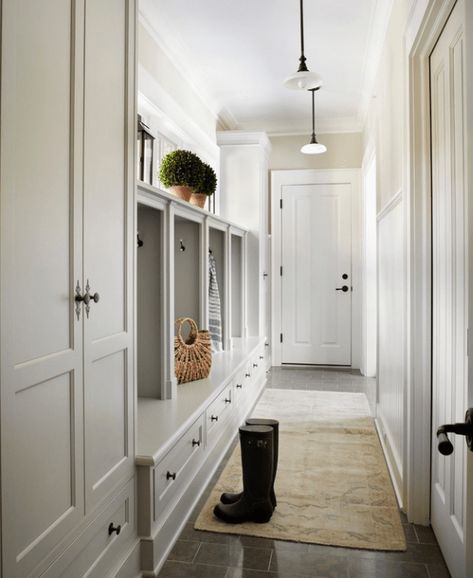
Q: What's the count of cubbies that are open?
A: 4